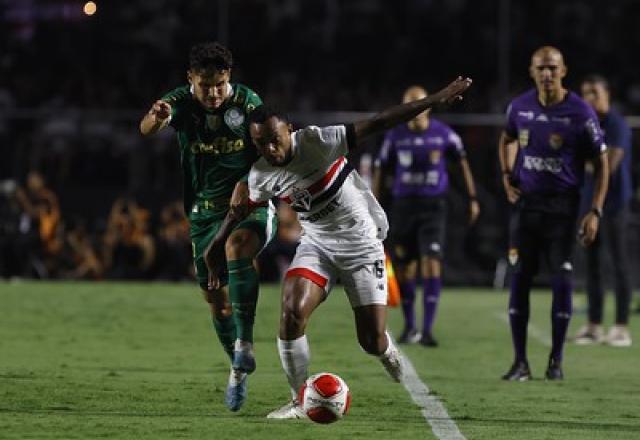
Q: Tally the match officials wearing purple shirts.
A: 2